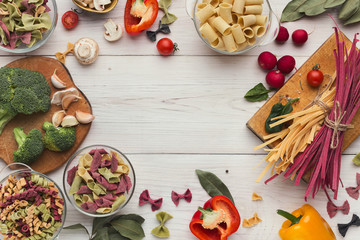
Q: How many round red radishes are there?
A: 5